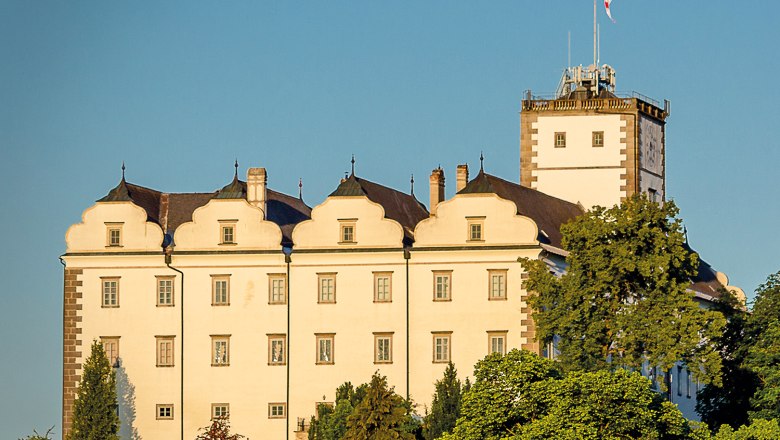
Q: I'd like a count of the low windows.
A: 3